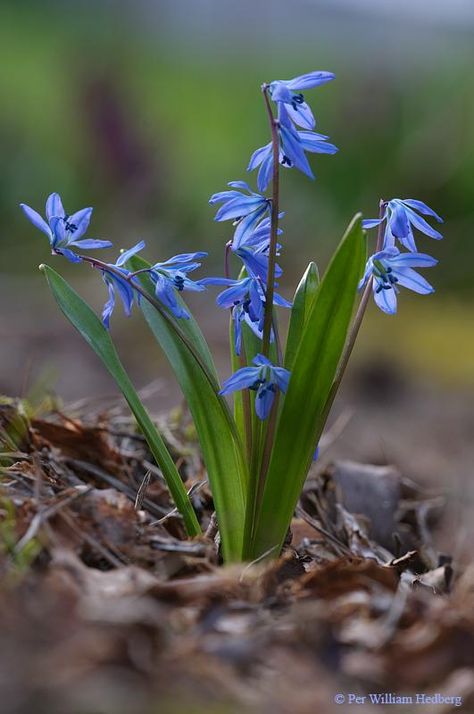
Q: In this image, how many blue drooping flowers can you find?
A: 11